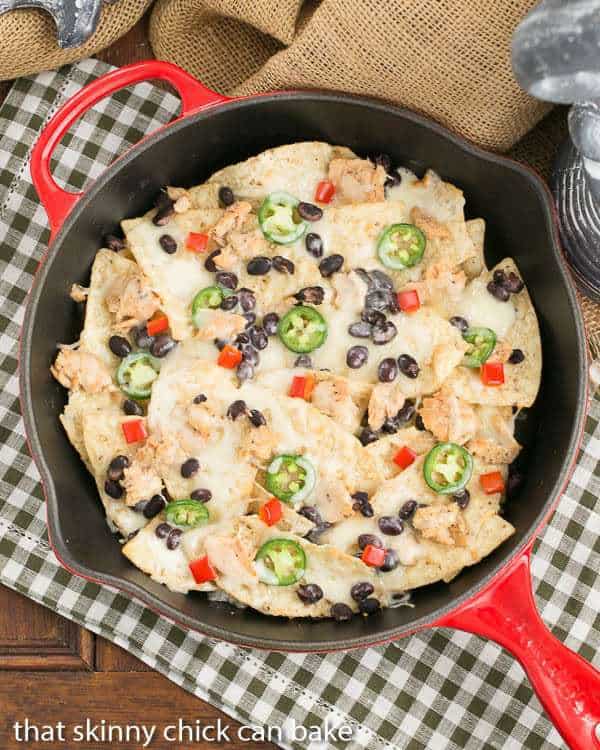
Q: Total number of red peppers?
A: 13